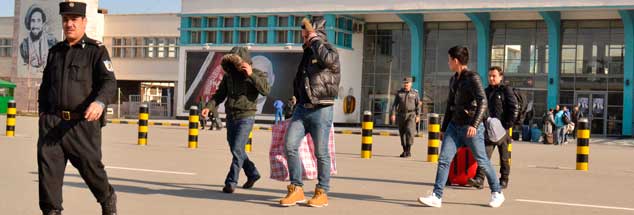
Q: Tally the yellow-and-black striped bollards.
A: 8